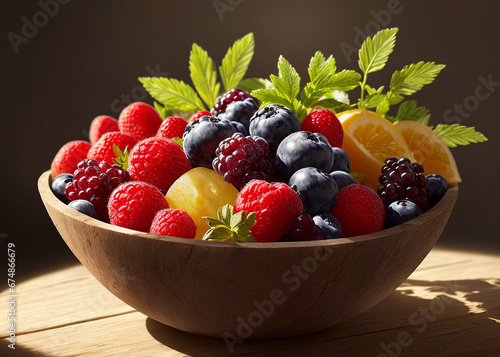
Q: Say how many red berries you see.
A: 12